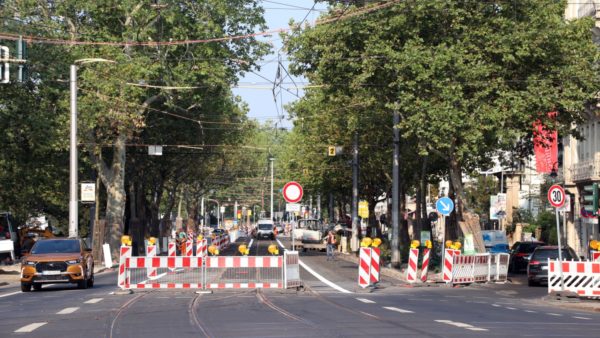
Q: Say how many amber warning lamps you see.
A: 13